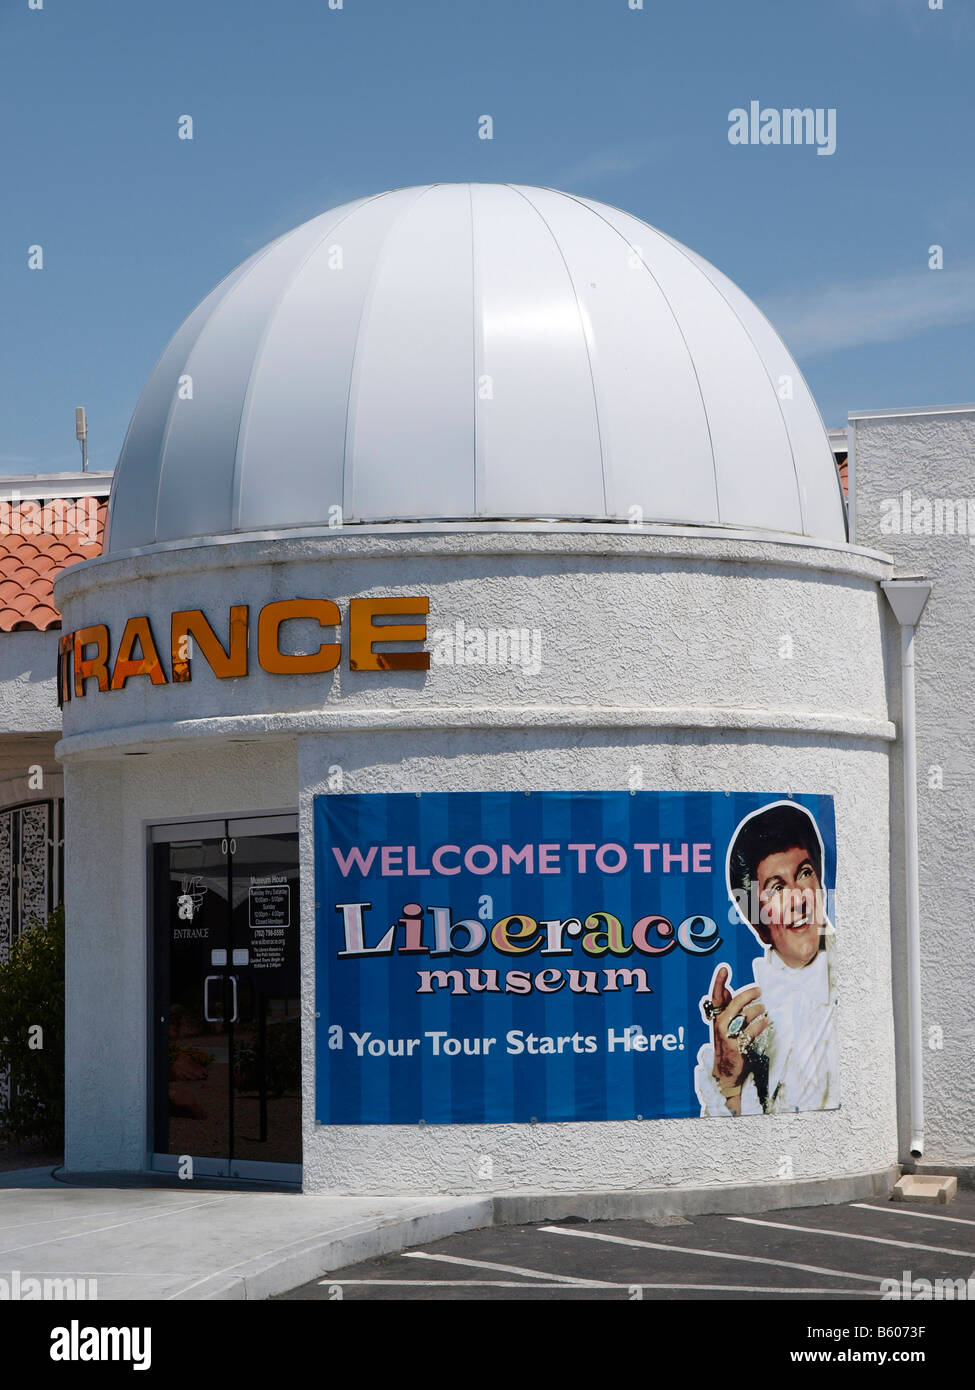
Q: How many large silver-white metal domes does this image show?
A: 1